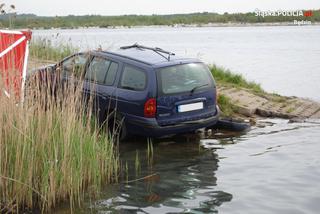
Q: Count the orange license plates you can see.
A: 0